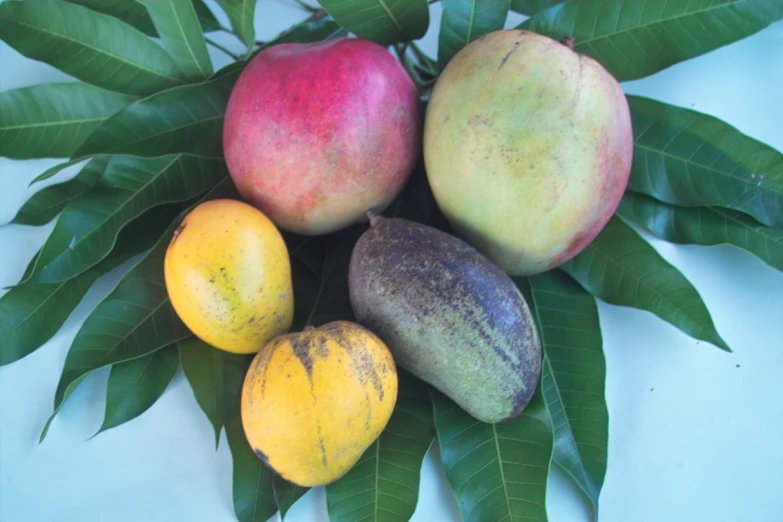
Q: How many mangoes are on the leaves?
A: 5